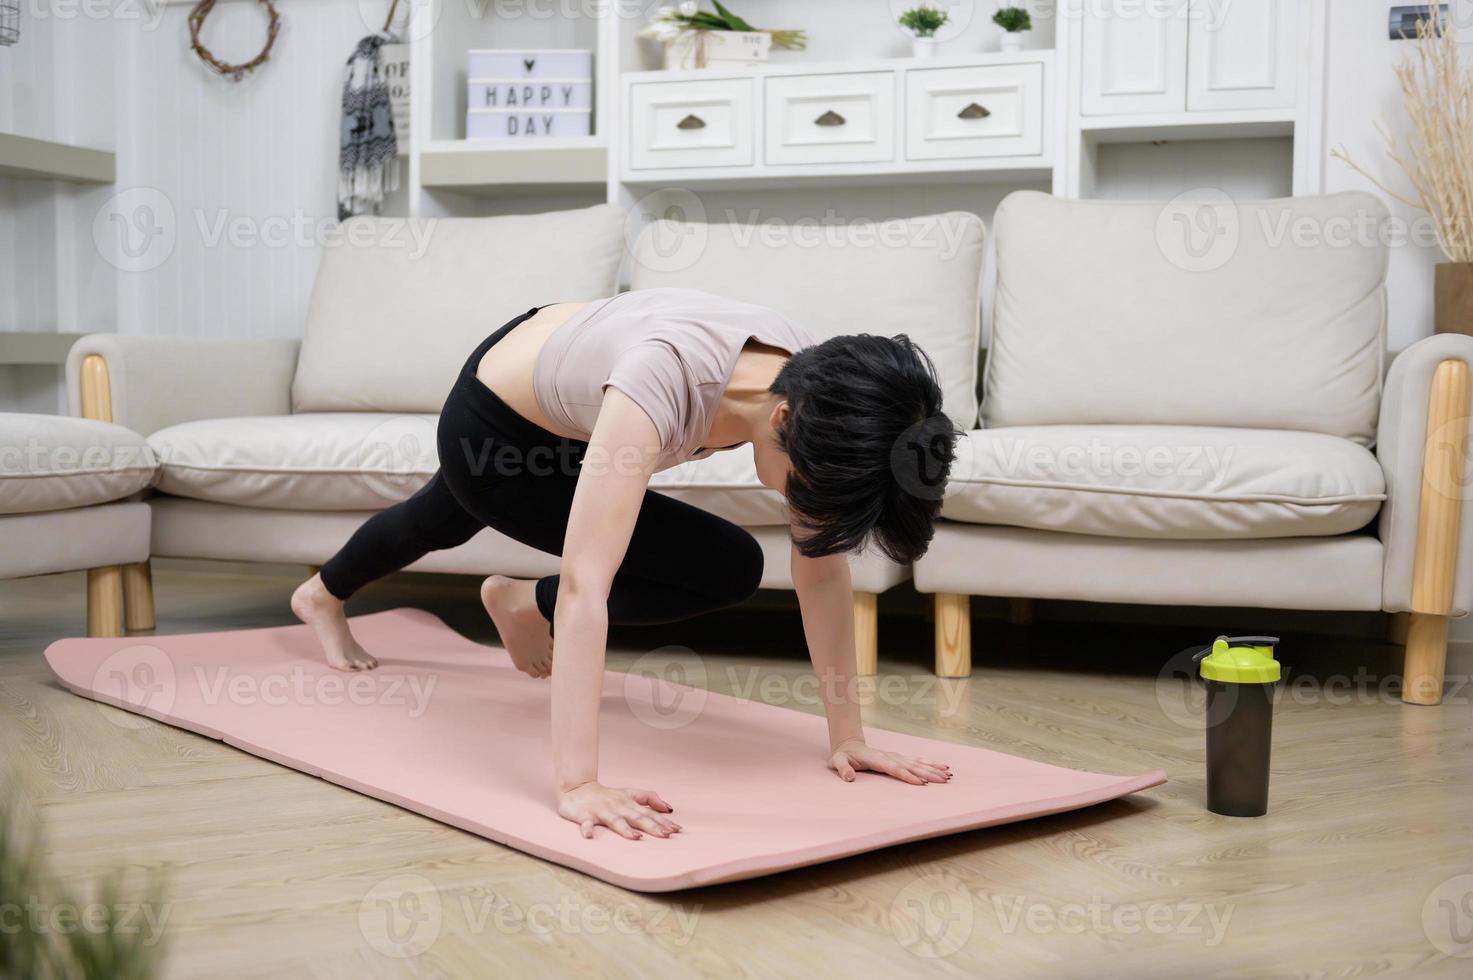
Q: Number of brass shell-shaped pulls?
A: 3